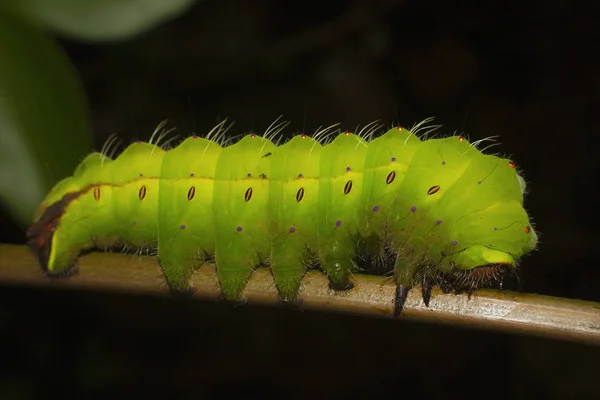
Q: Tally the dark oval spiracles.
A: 8